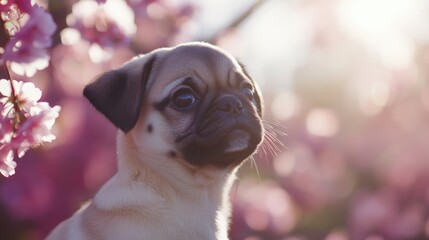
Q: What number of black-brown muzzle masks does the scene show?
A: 1